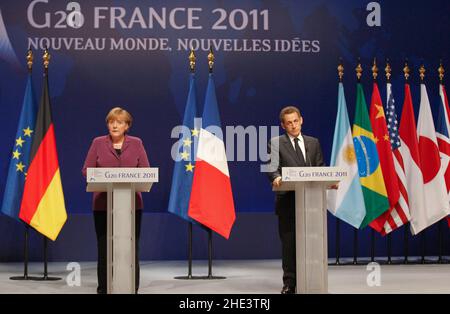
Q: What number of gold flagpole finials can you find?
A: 11